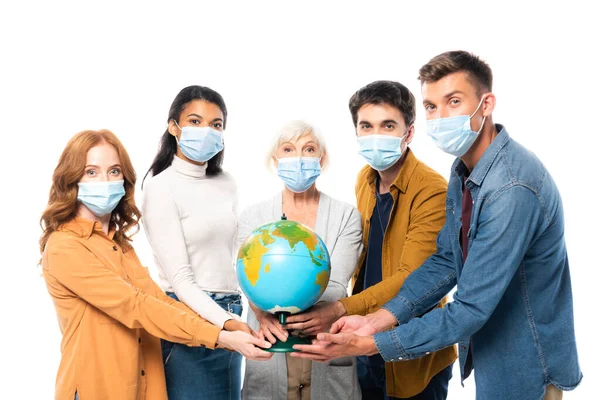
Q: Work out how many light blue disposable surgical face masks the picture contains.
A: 5